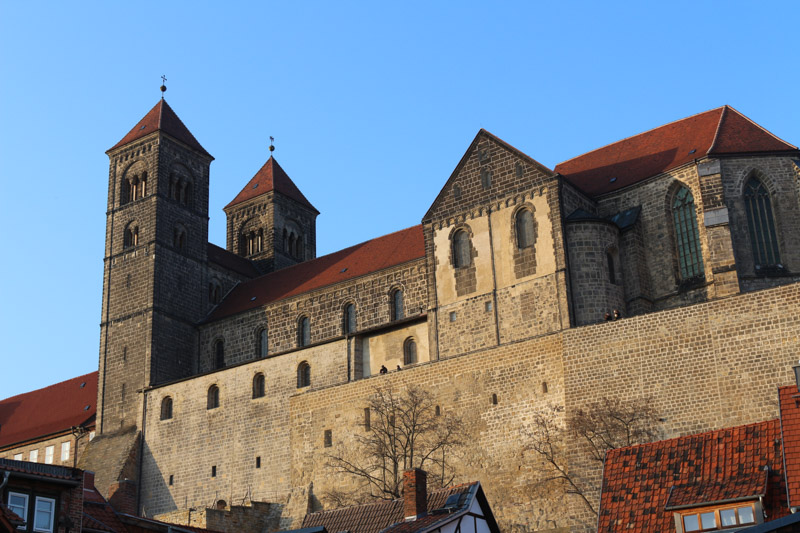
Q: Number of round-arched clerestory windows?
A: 5